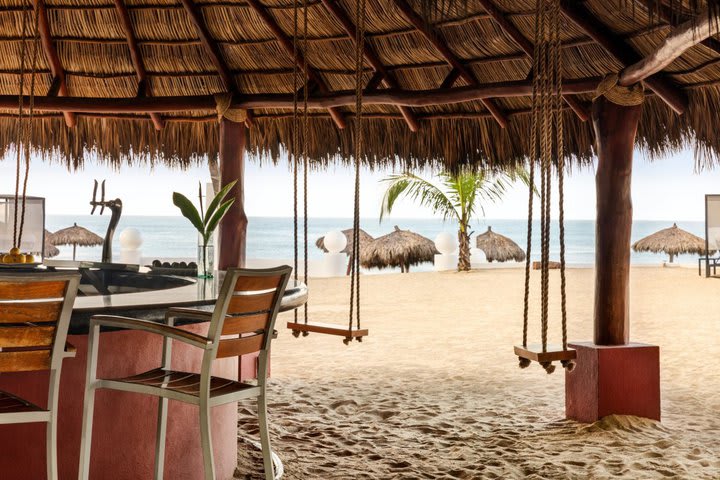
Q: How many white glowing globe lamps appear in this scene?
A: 3